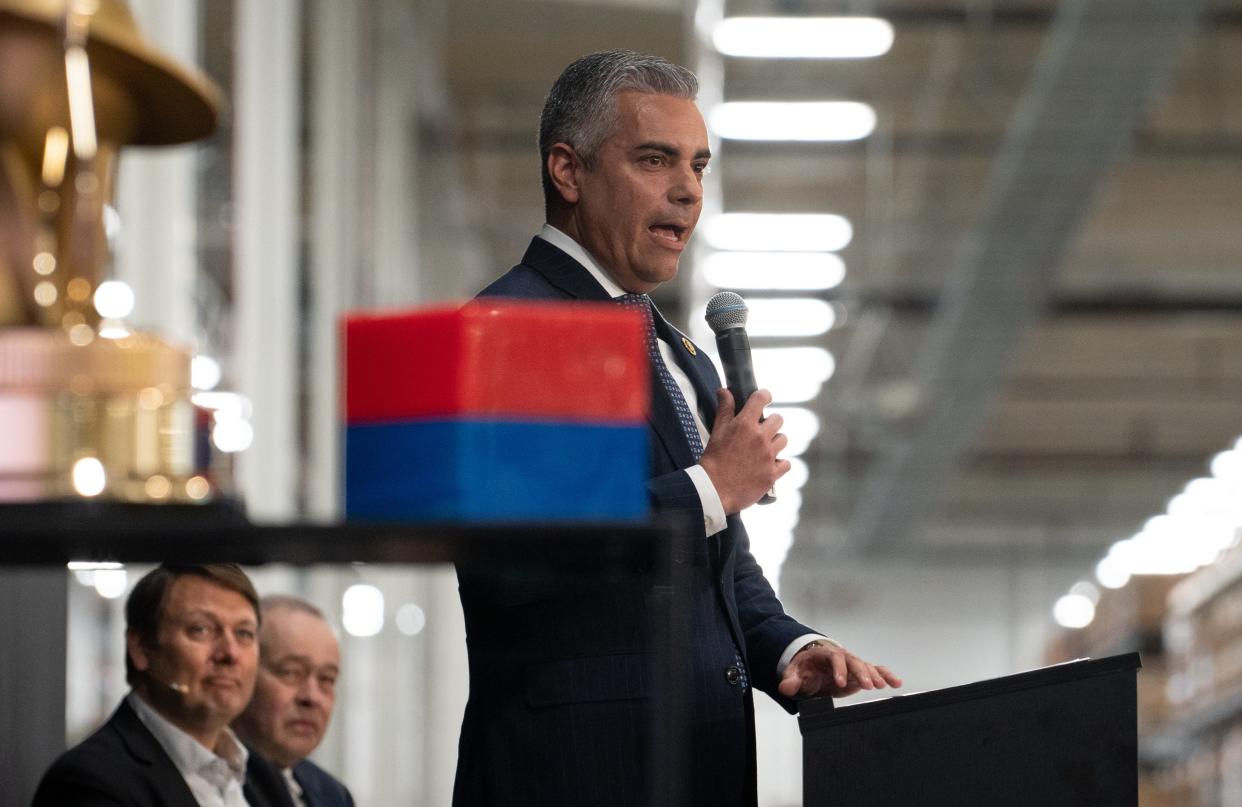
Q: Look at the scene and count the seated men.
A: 2